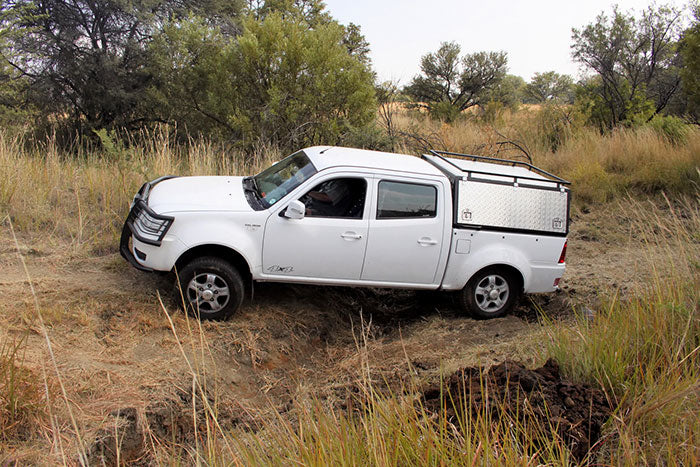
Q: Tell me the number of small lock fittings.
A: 2